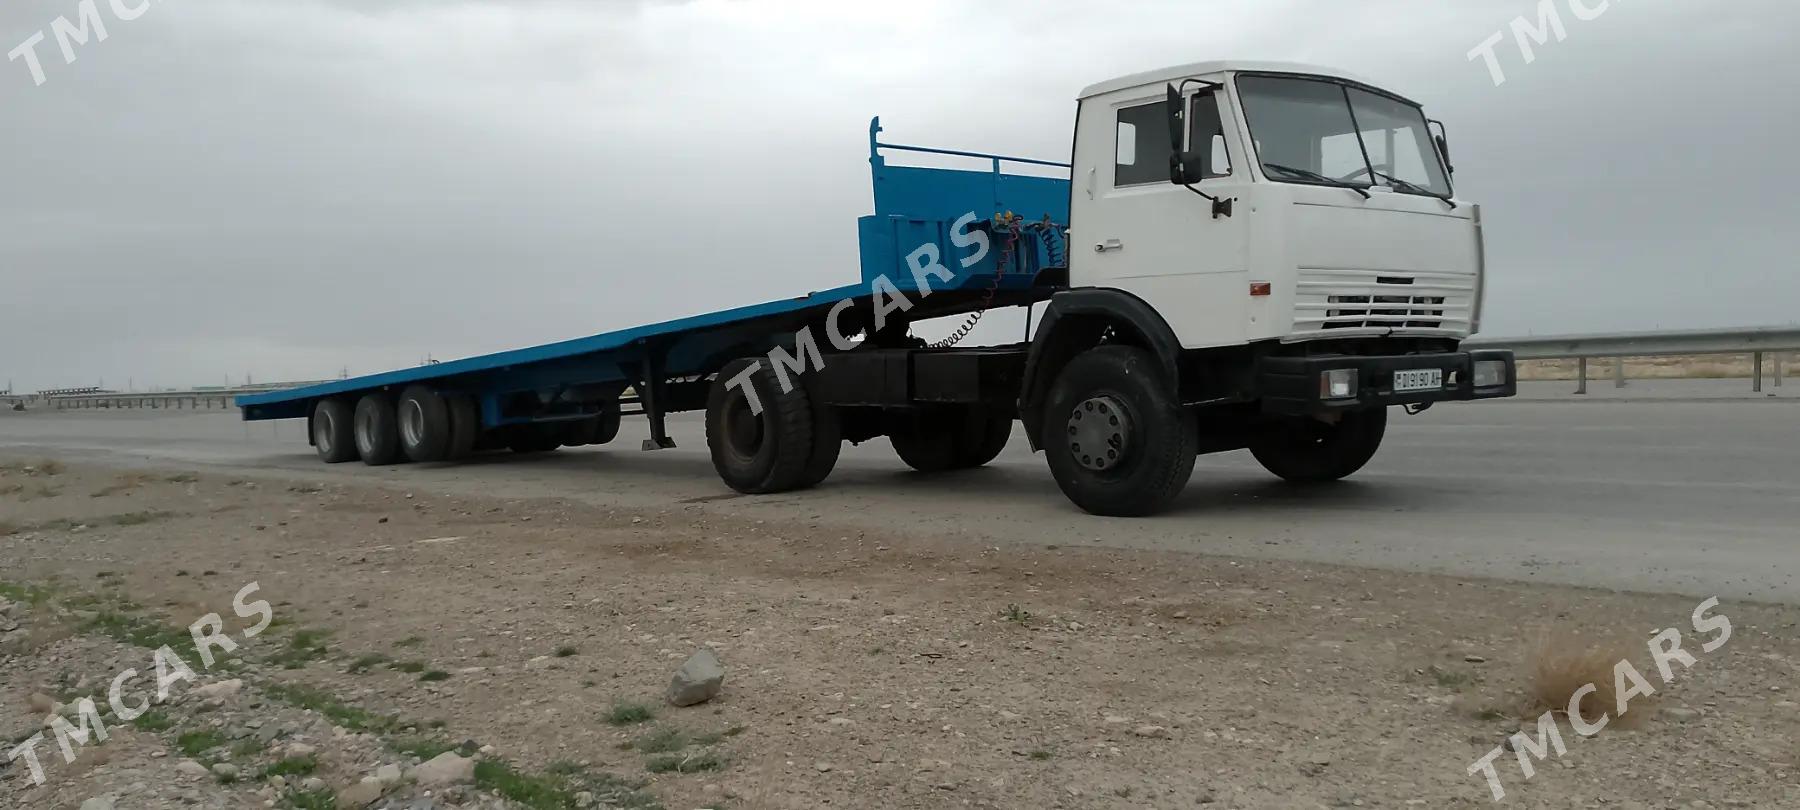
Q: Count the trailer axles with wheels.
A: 3